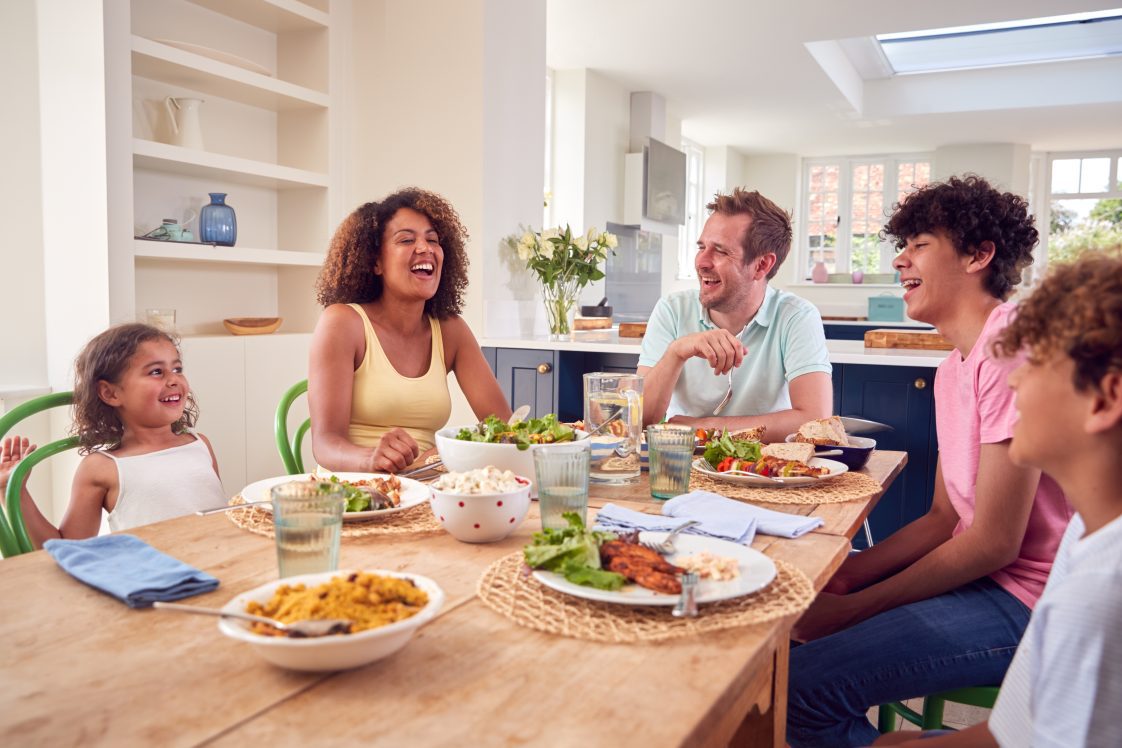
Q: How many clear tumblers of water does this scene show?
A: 3